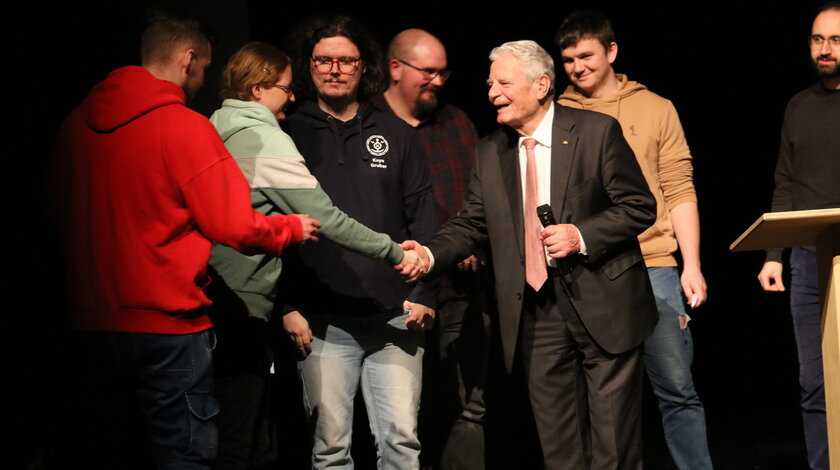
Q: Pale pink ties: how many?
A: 1